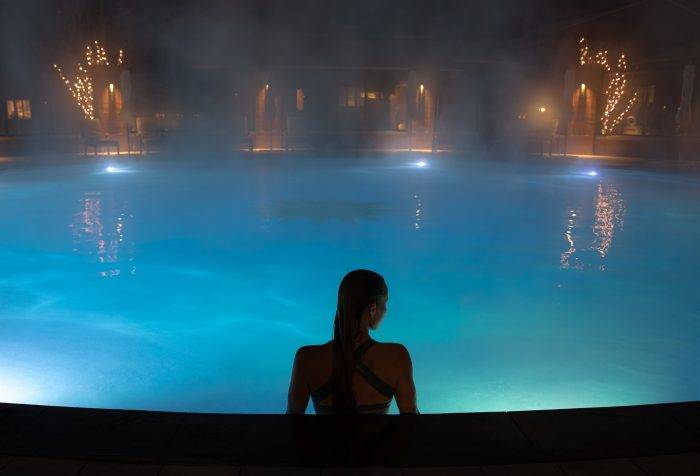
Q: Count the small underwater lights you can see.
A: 3